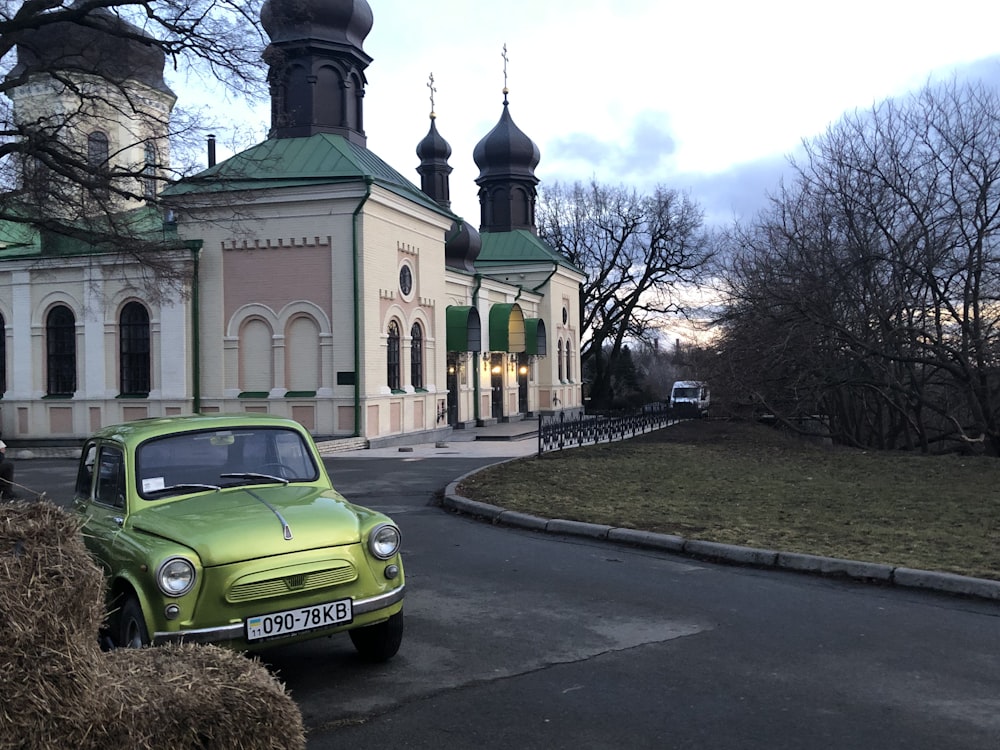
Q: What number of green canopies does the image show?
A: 3